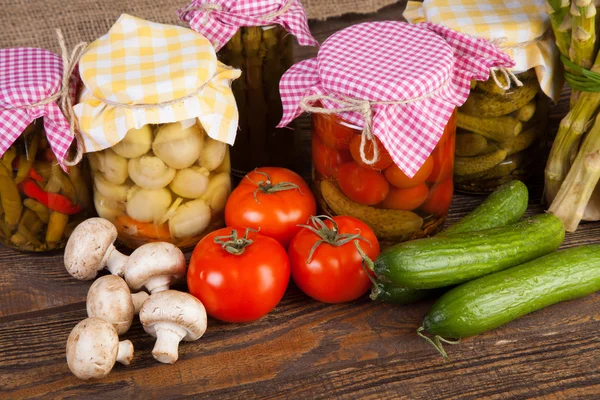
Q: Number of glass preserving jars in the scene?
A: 5